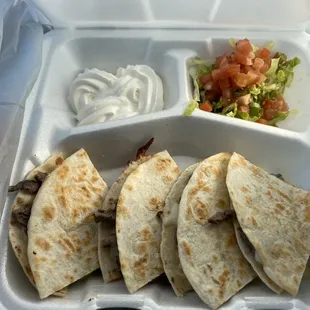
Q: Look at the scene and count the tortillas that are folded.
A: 4